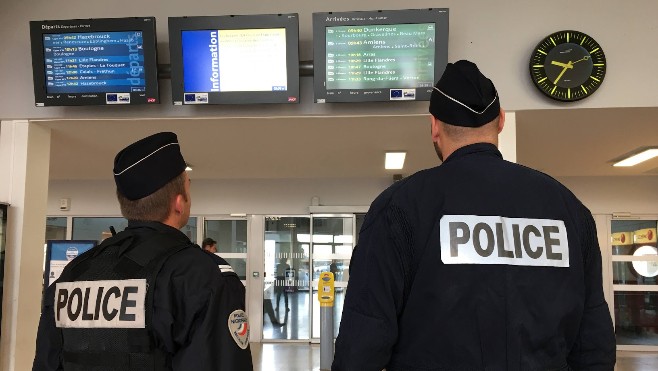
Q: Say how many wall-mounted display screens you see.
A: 3